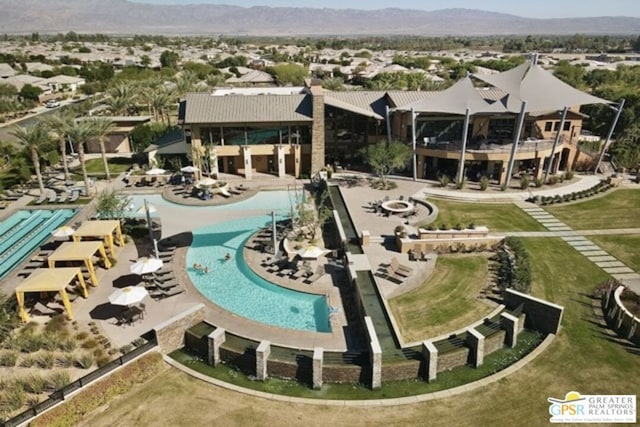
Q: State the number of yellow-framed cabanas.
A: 3